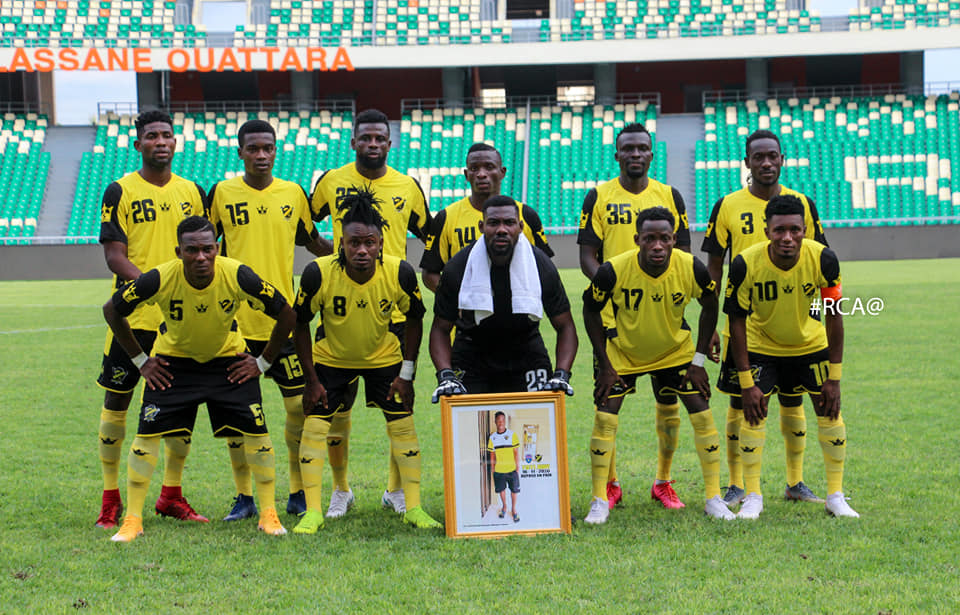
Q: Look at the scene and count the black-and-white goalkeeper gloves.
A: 2